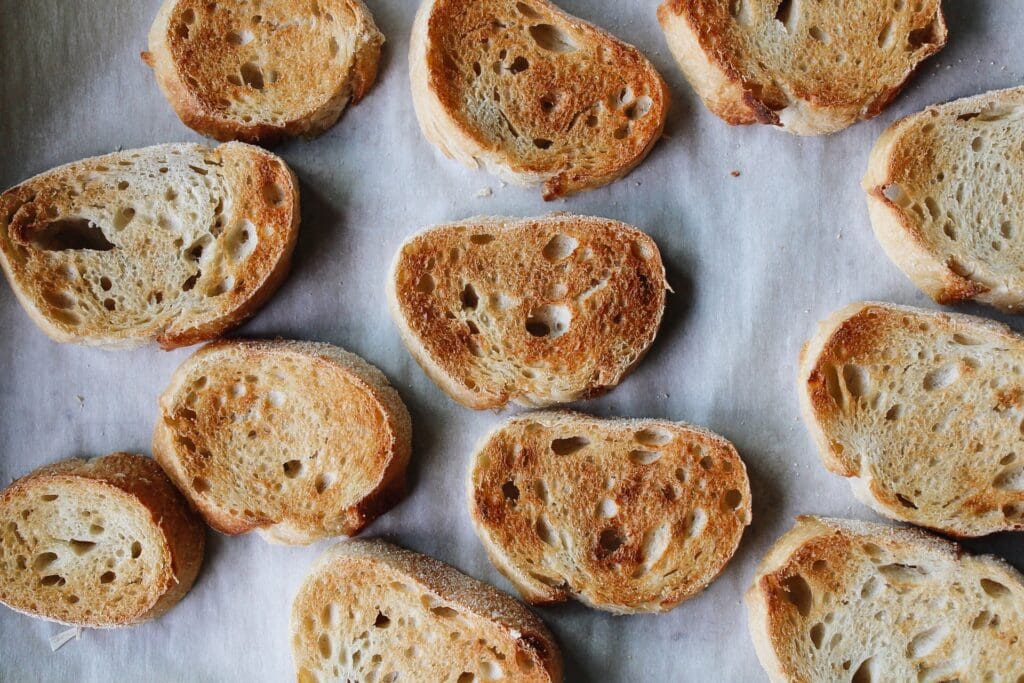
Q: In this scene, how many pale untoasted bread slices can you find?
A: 0